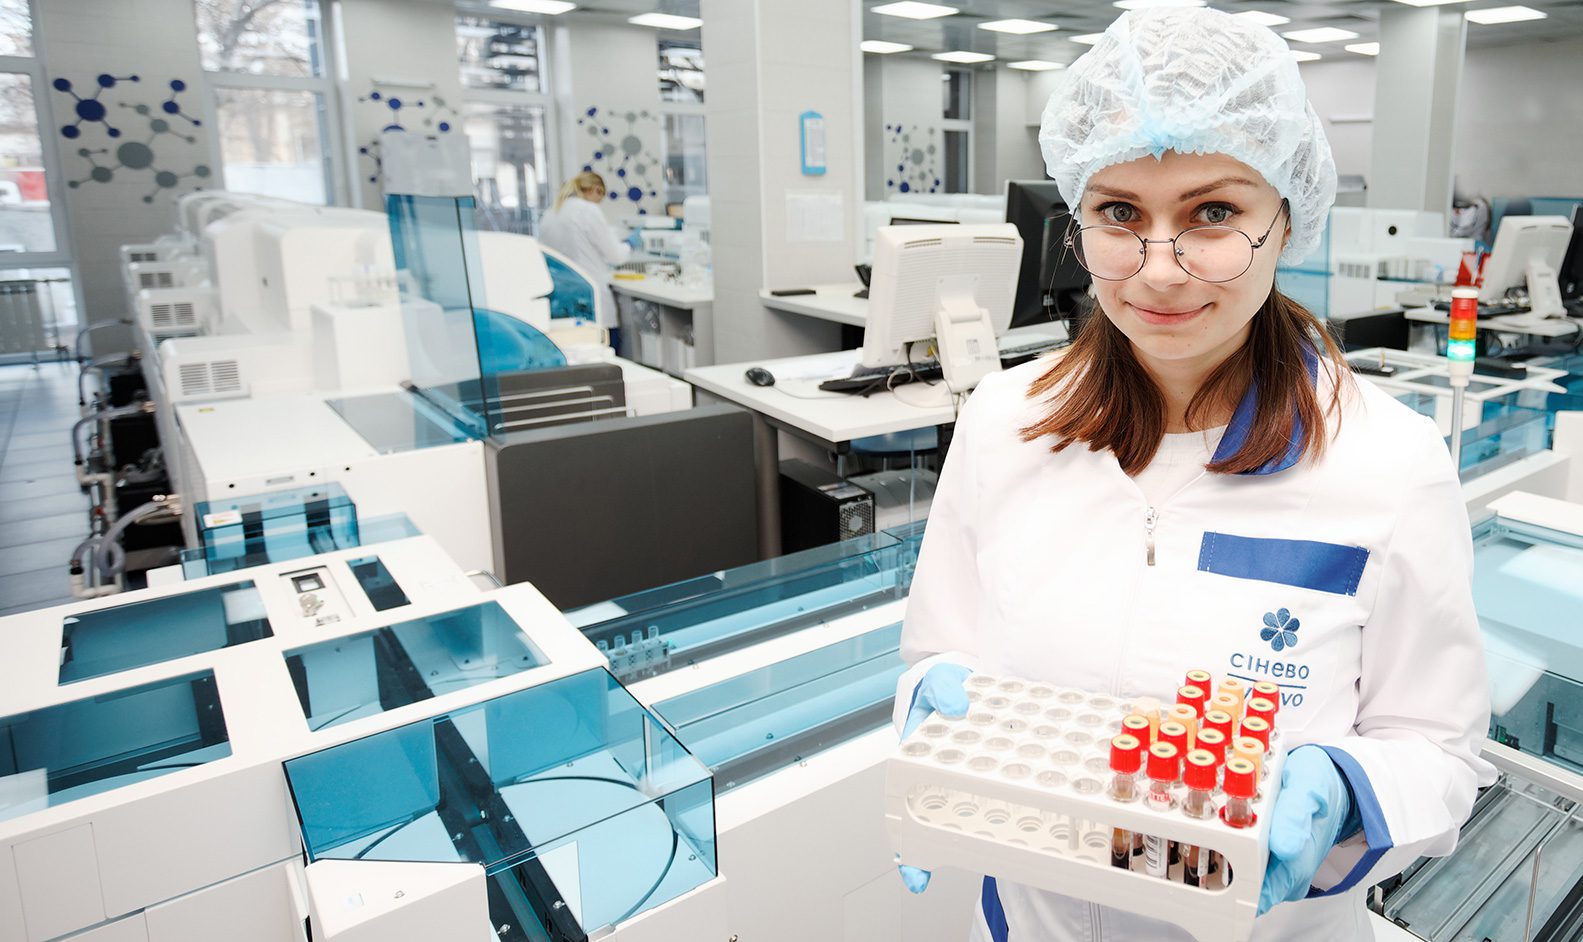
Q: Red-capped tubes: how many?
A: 13